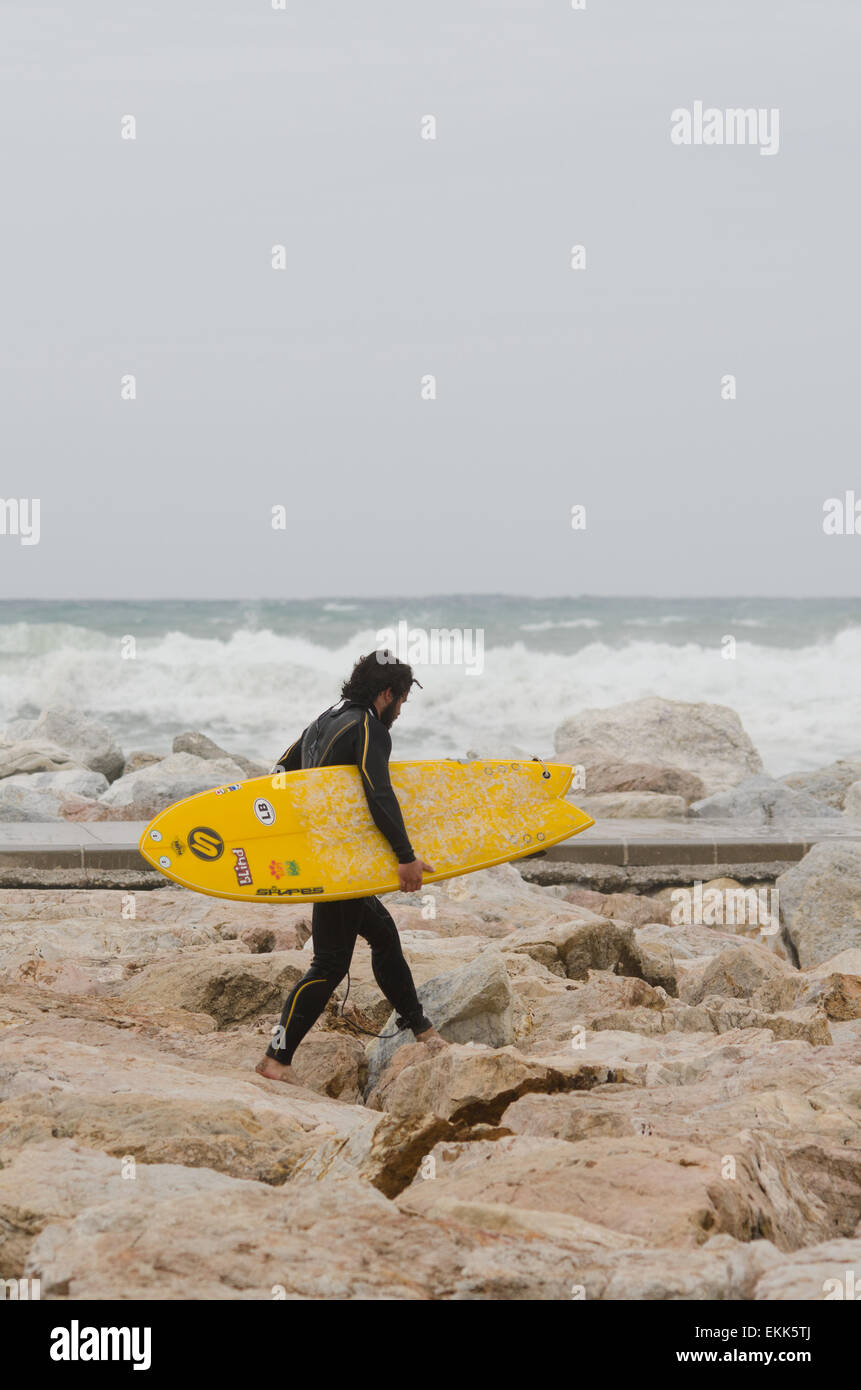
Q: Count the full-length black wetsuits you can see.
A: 1